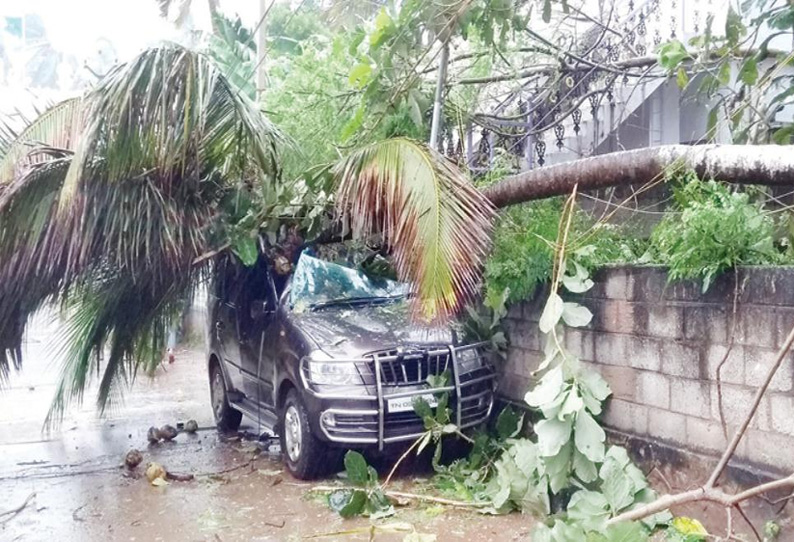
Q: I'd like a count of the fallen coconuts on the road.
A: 5